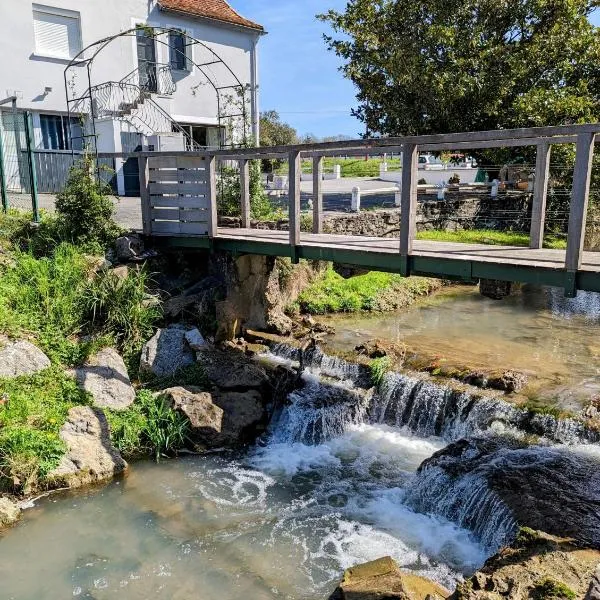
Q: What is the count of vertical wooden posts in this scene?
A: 8